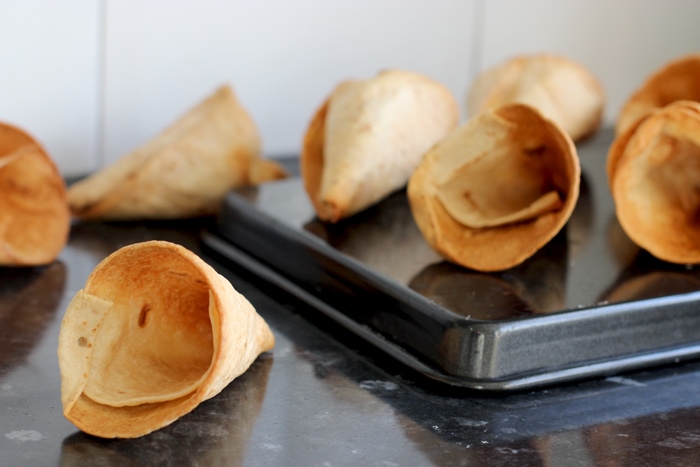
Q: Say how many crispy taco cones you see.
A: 8